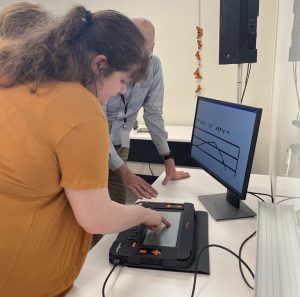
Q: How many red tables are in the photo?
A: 0